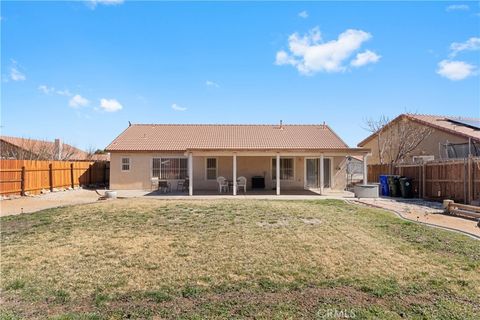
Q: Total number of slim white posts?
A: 5